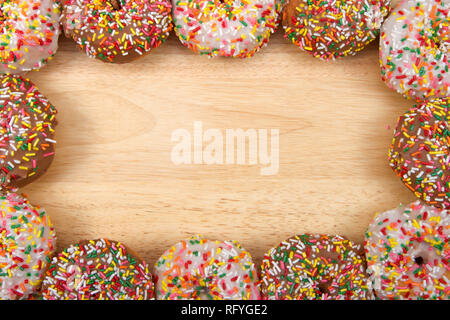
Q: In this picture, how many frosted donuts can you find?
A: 12